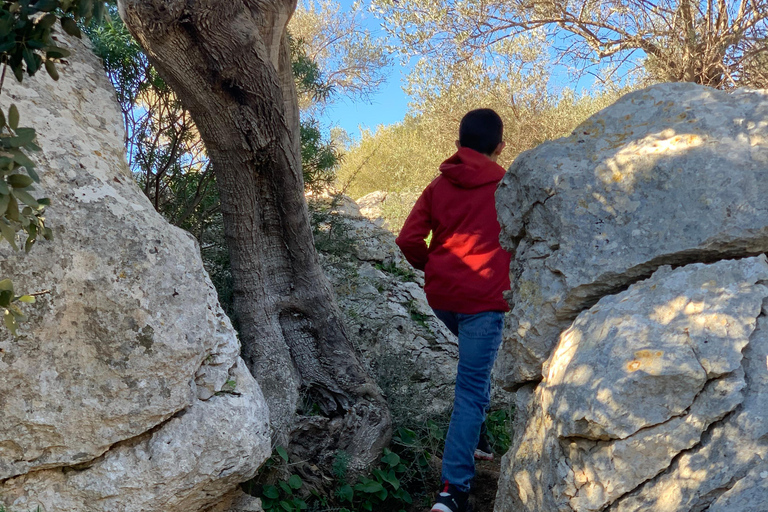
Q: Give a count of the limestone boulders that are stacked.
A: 2